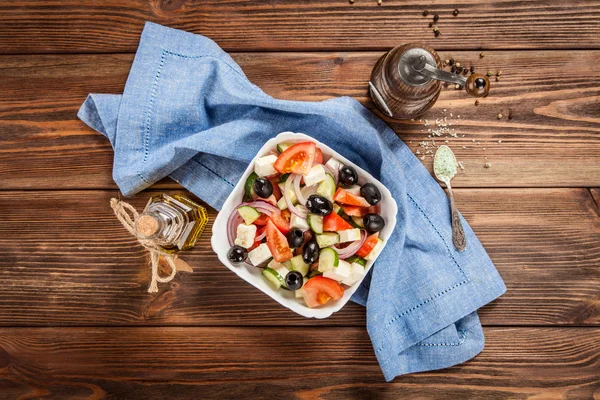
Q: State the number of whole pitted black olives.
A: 9